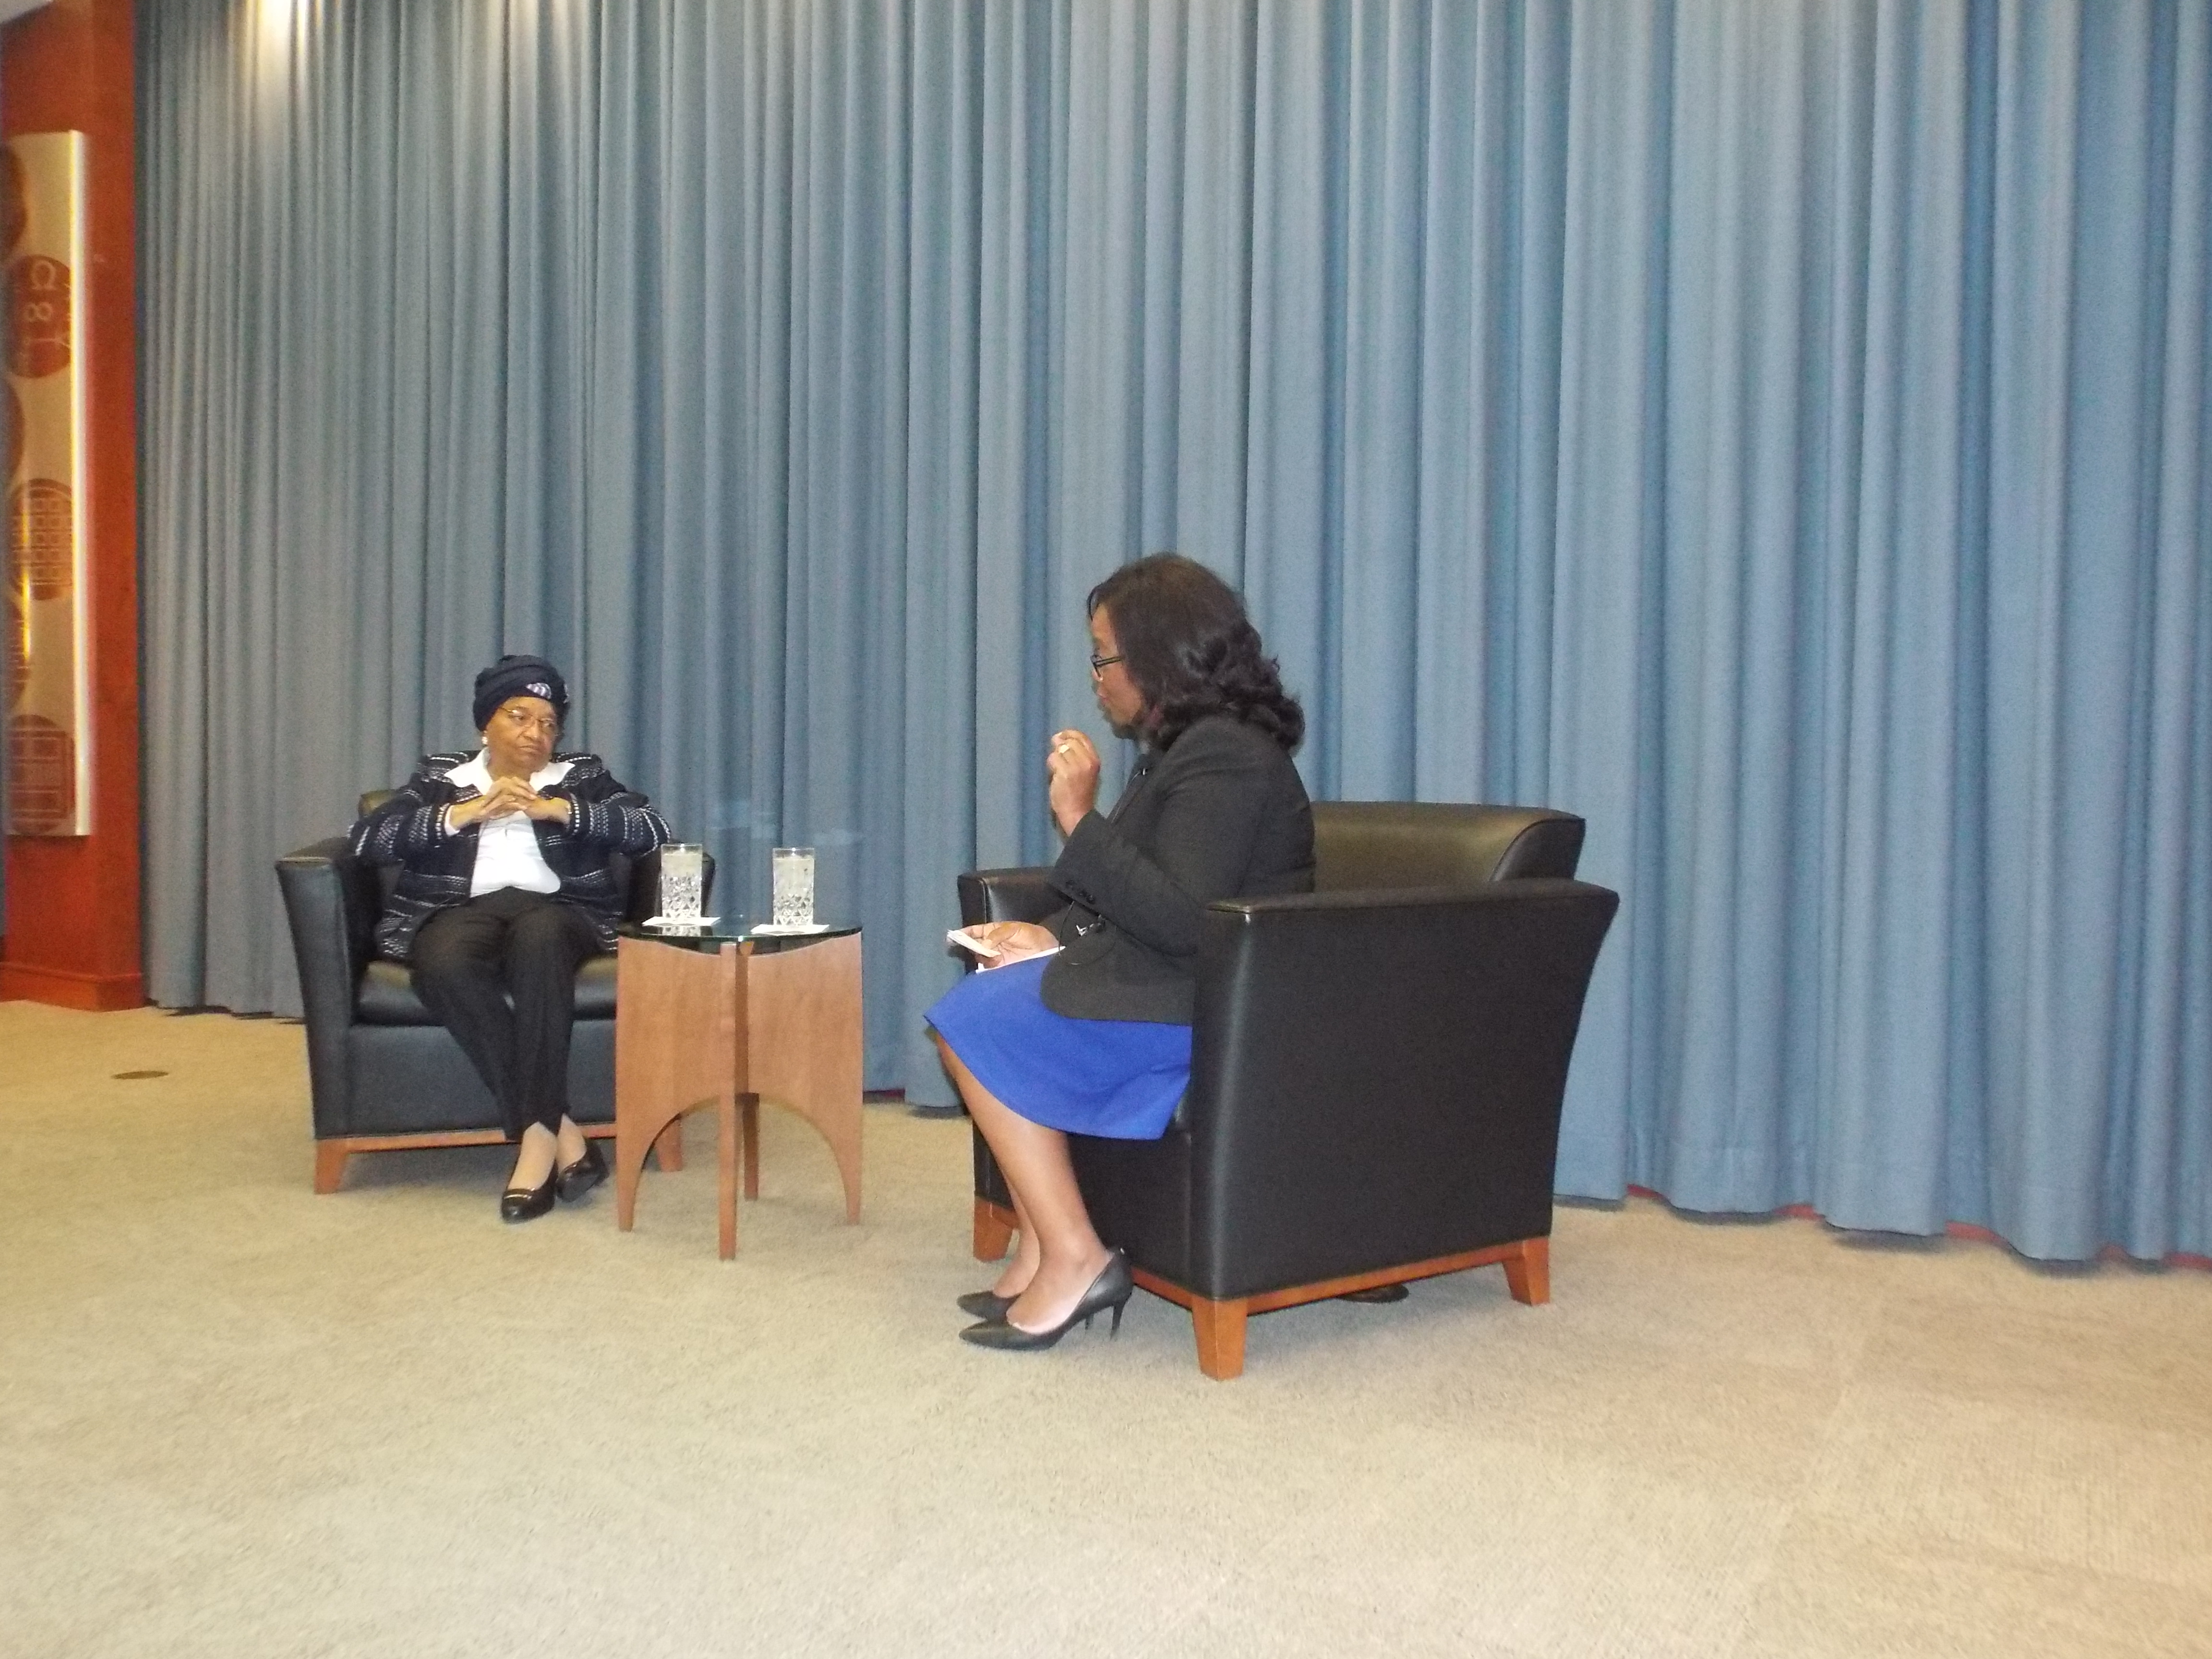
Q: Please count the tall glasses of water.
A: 2